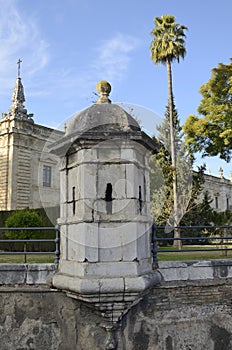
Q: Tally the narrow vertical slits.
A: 3